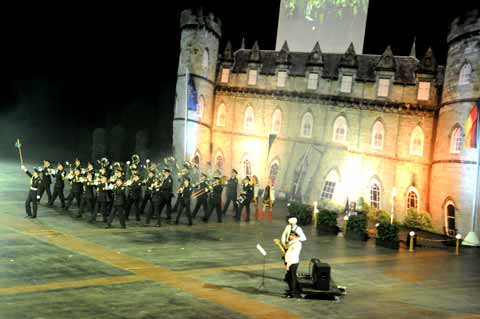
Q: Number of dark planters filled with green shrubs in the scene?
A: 4